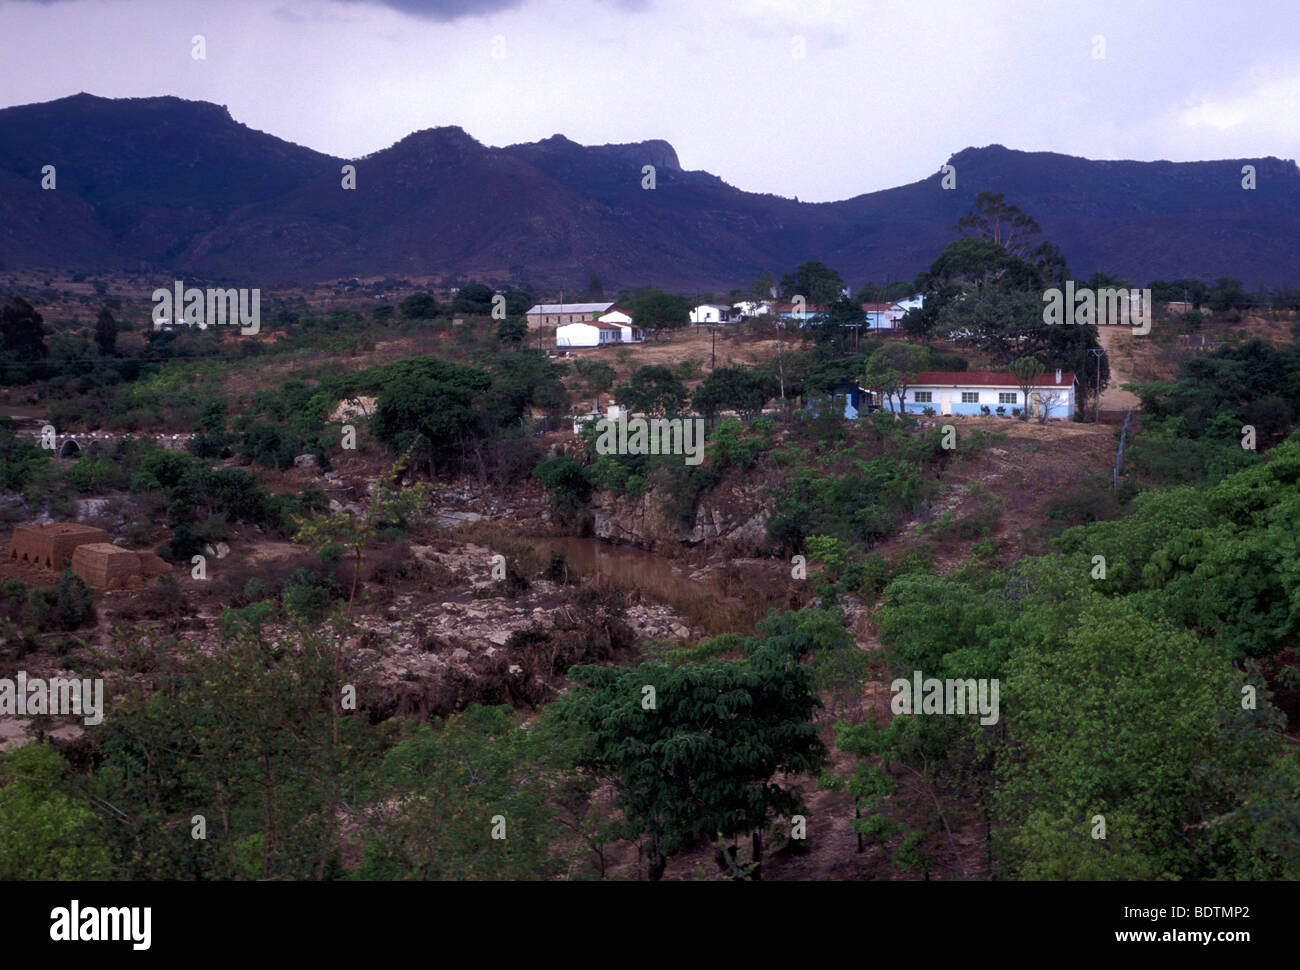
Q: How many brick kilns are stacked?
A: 2